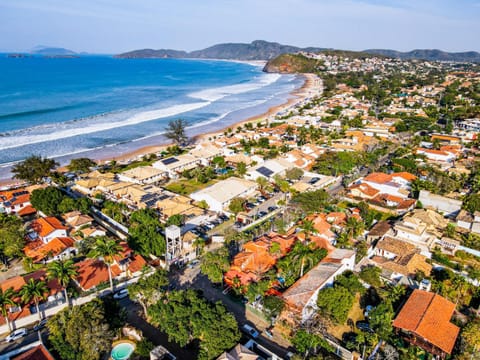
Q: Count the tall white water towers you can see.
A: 1